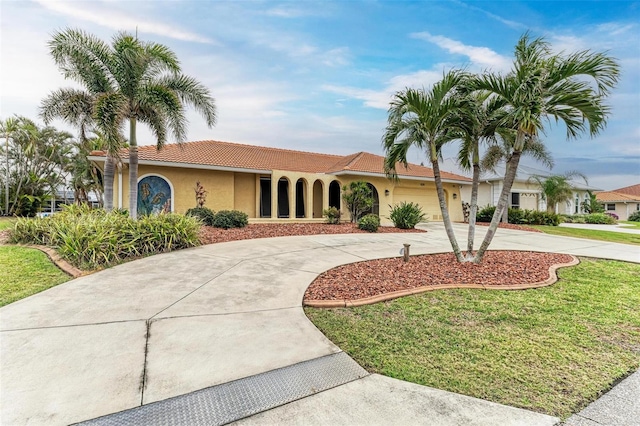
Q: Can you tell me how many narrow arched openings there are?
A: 4